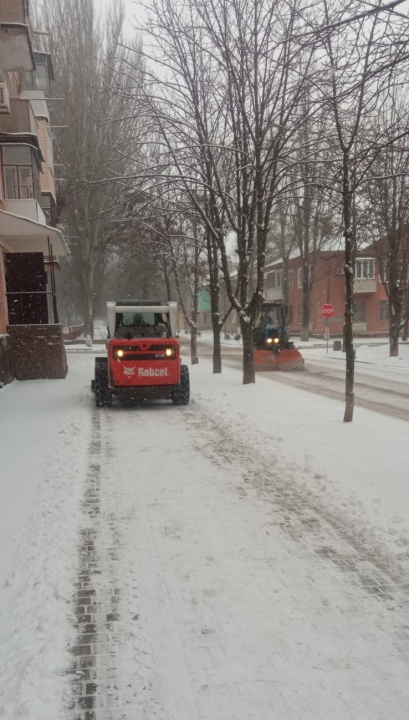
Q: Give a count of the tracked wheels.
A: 2